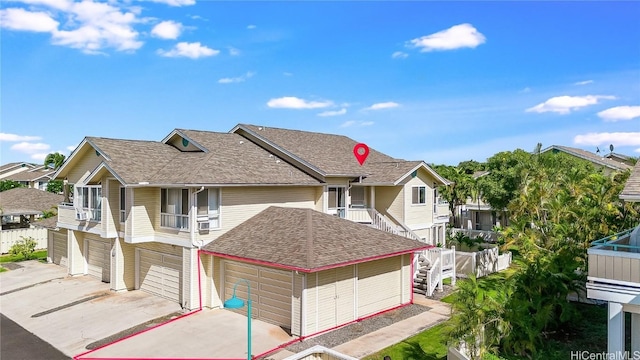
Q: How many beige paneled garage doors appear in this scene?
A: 4